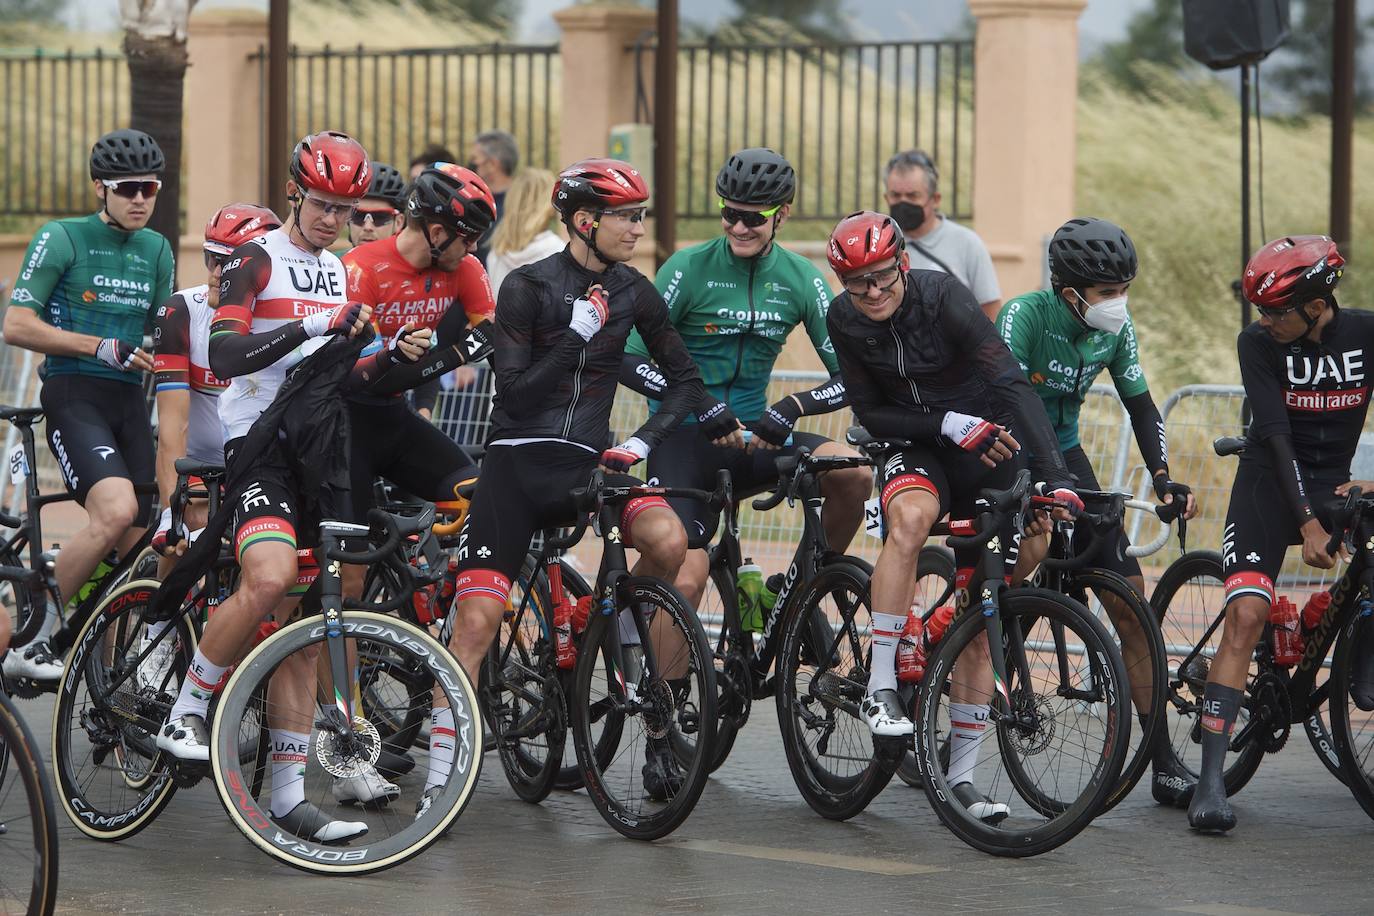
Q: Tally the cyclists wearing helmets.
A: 10